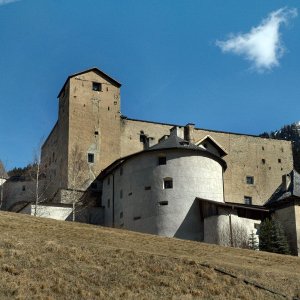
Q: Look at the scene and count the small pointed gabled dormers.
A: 1